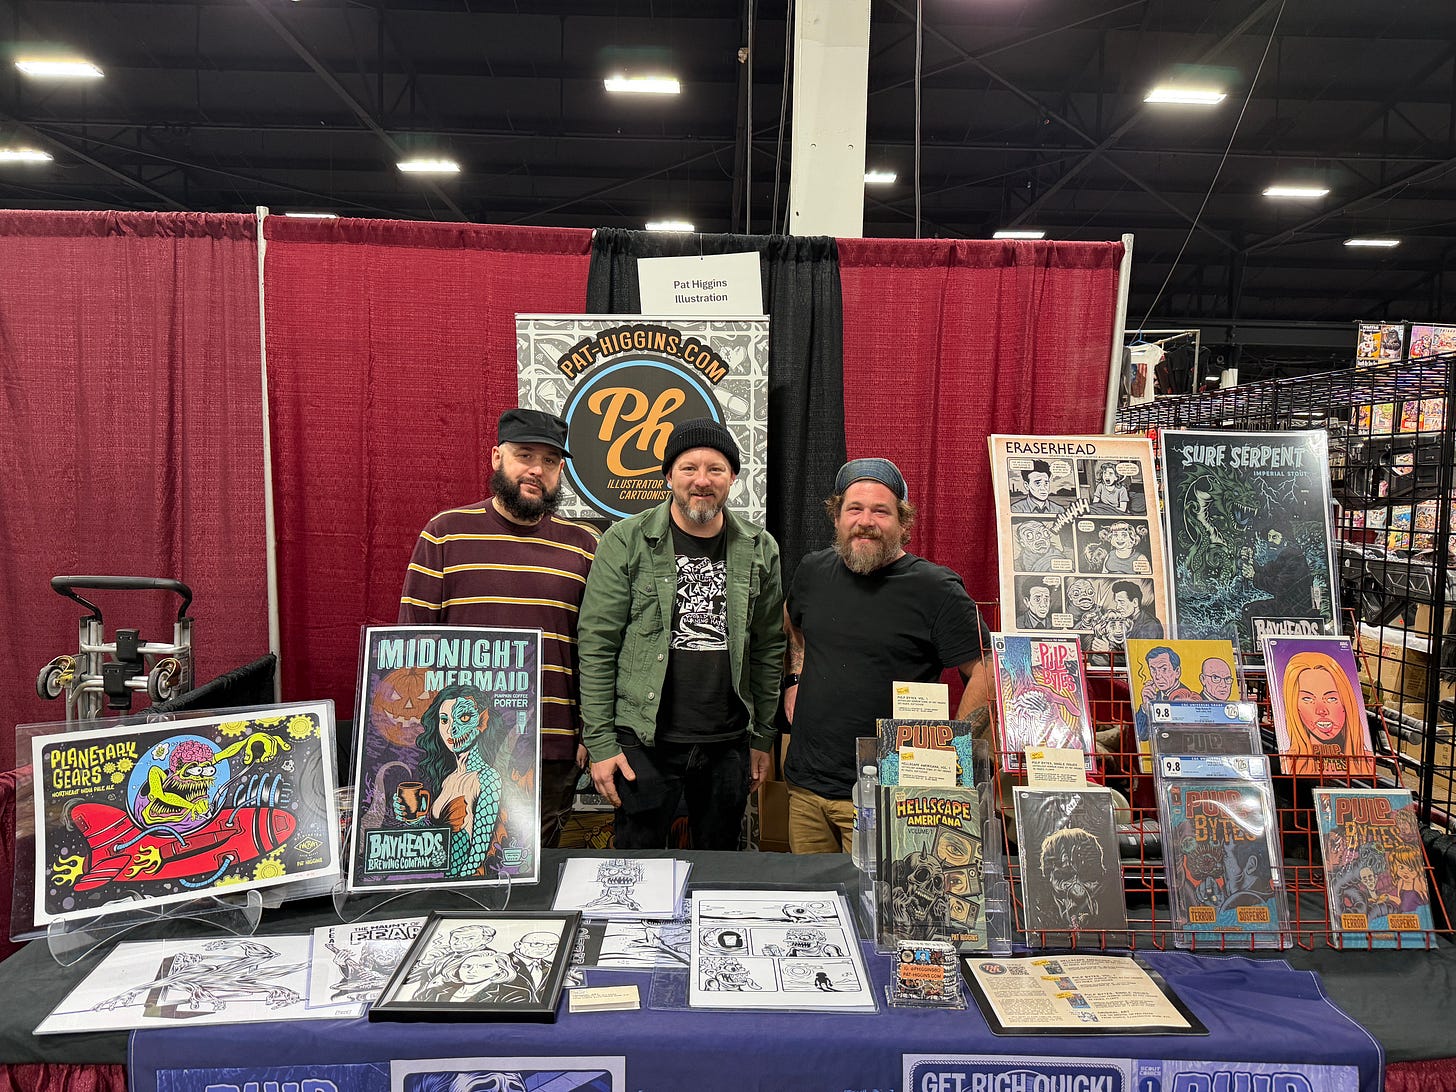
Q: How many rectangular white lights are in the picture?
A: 11